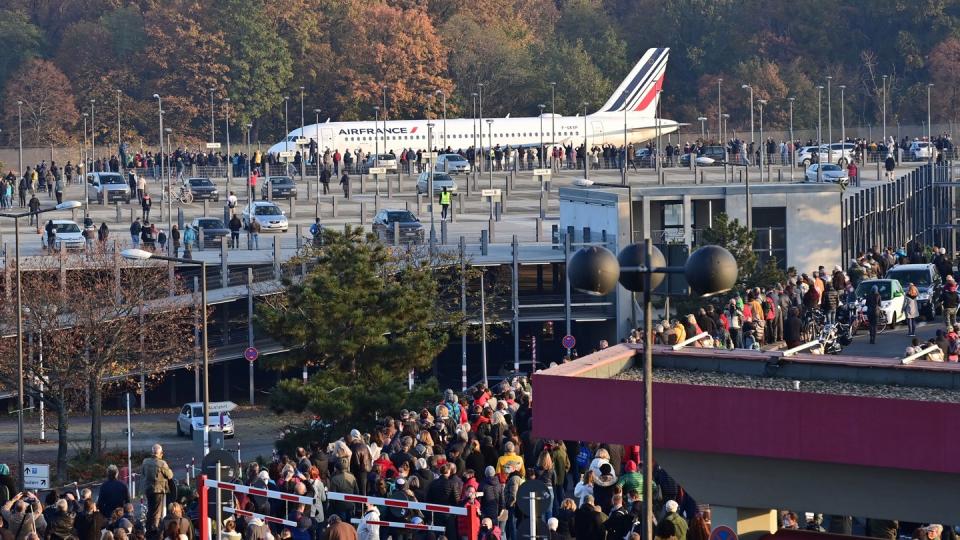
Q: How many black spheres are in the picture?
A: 3